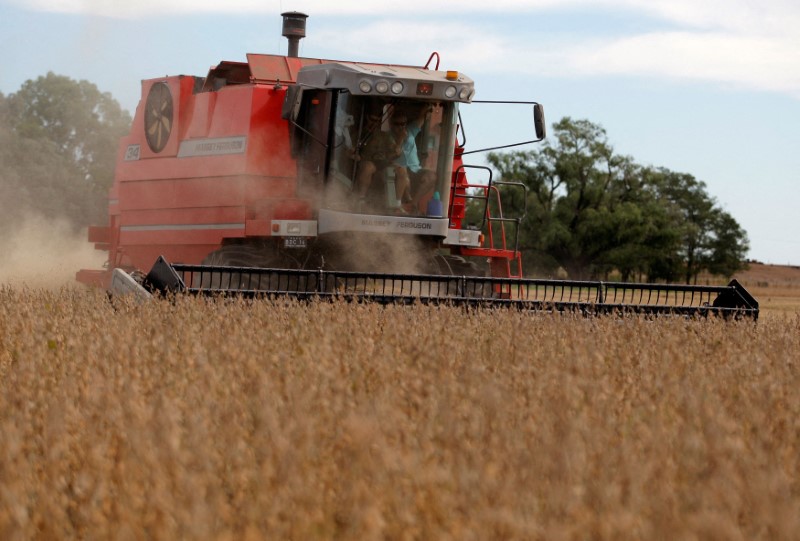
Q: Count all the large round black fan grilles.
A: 1